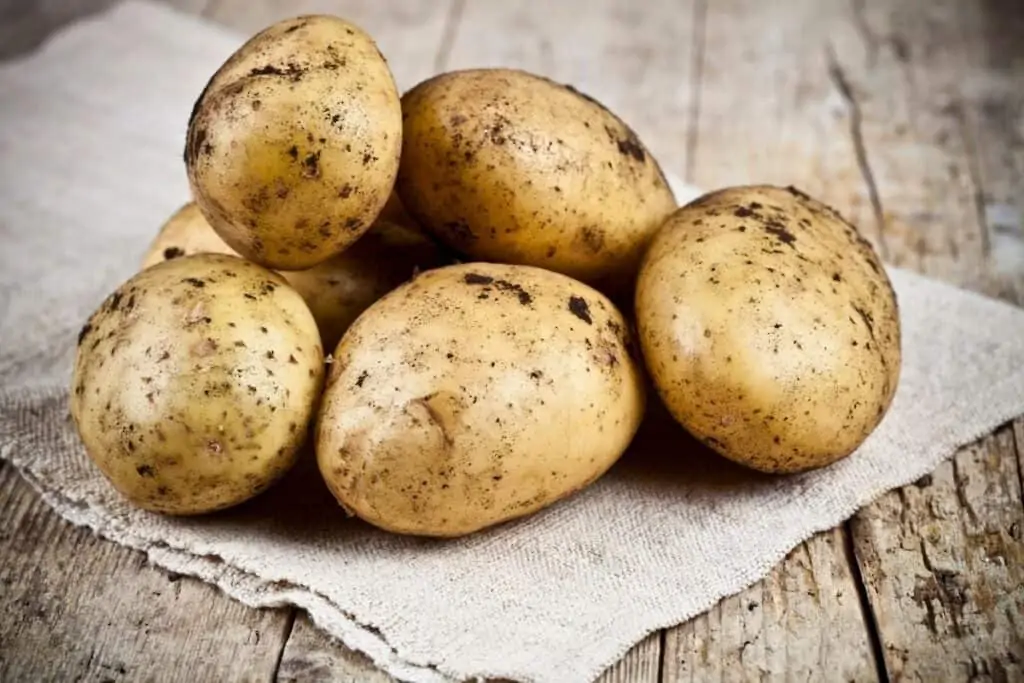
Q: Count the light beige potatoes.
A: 6